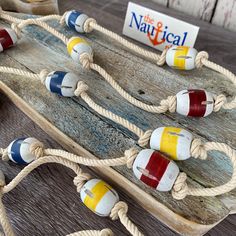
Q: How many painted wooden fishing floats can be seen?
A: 10